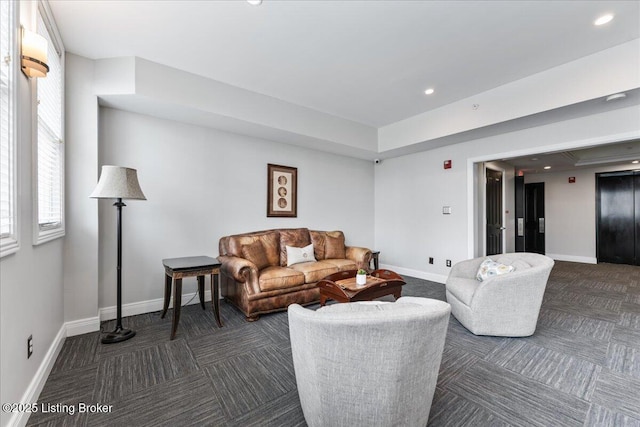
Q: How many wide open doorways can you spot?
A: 1